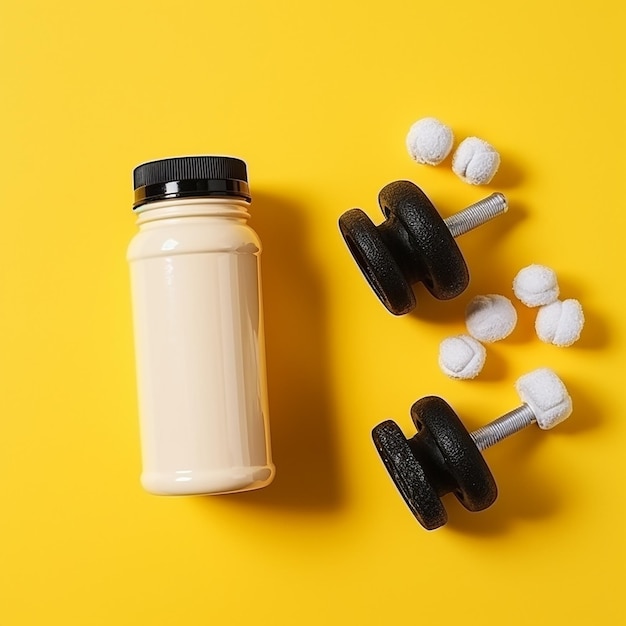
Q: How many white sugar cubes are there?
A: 7